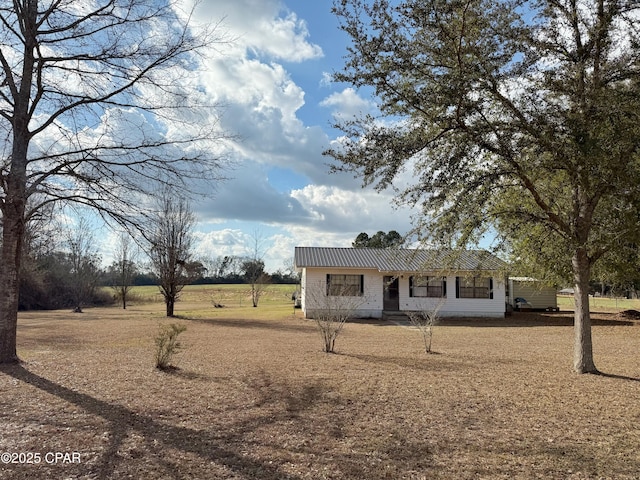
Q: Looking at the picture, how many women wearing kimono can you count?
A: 0